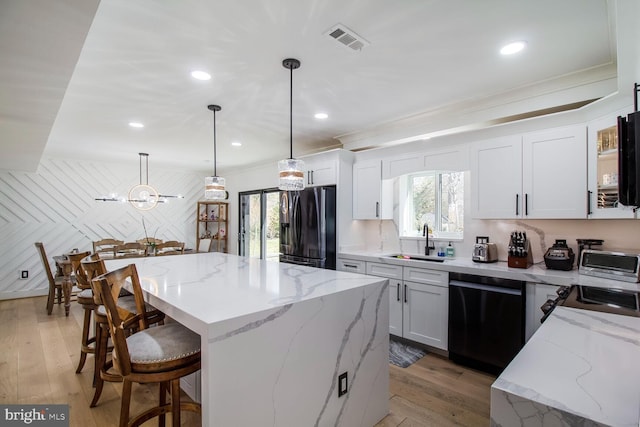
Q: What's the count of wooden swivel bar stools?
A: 3